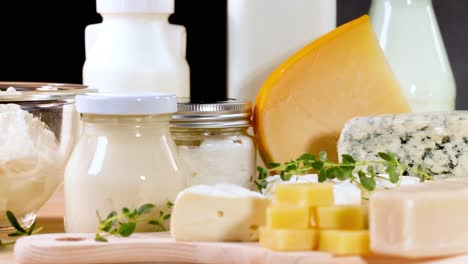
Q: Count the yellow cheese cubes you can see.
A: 5